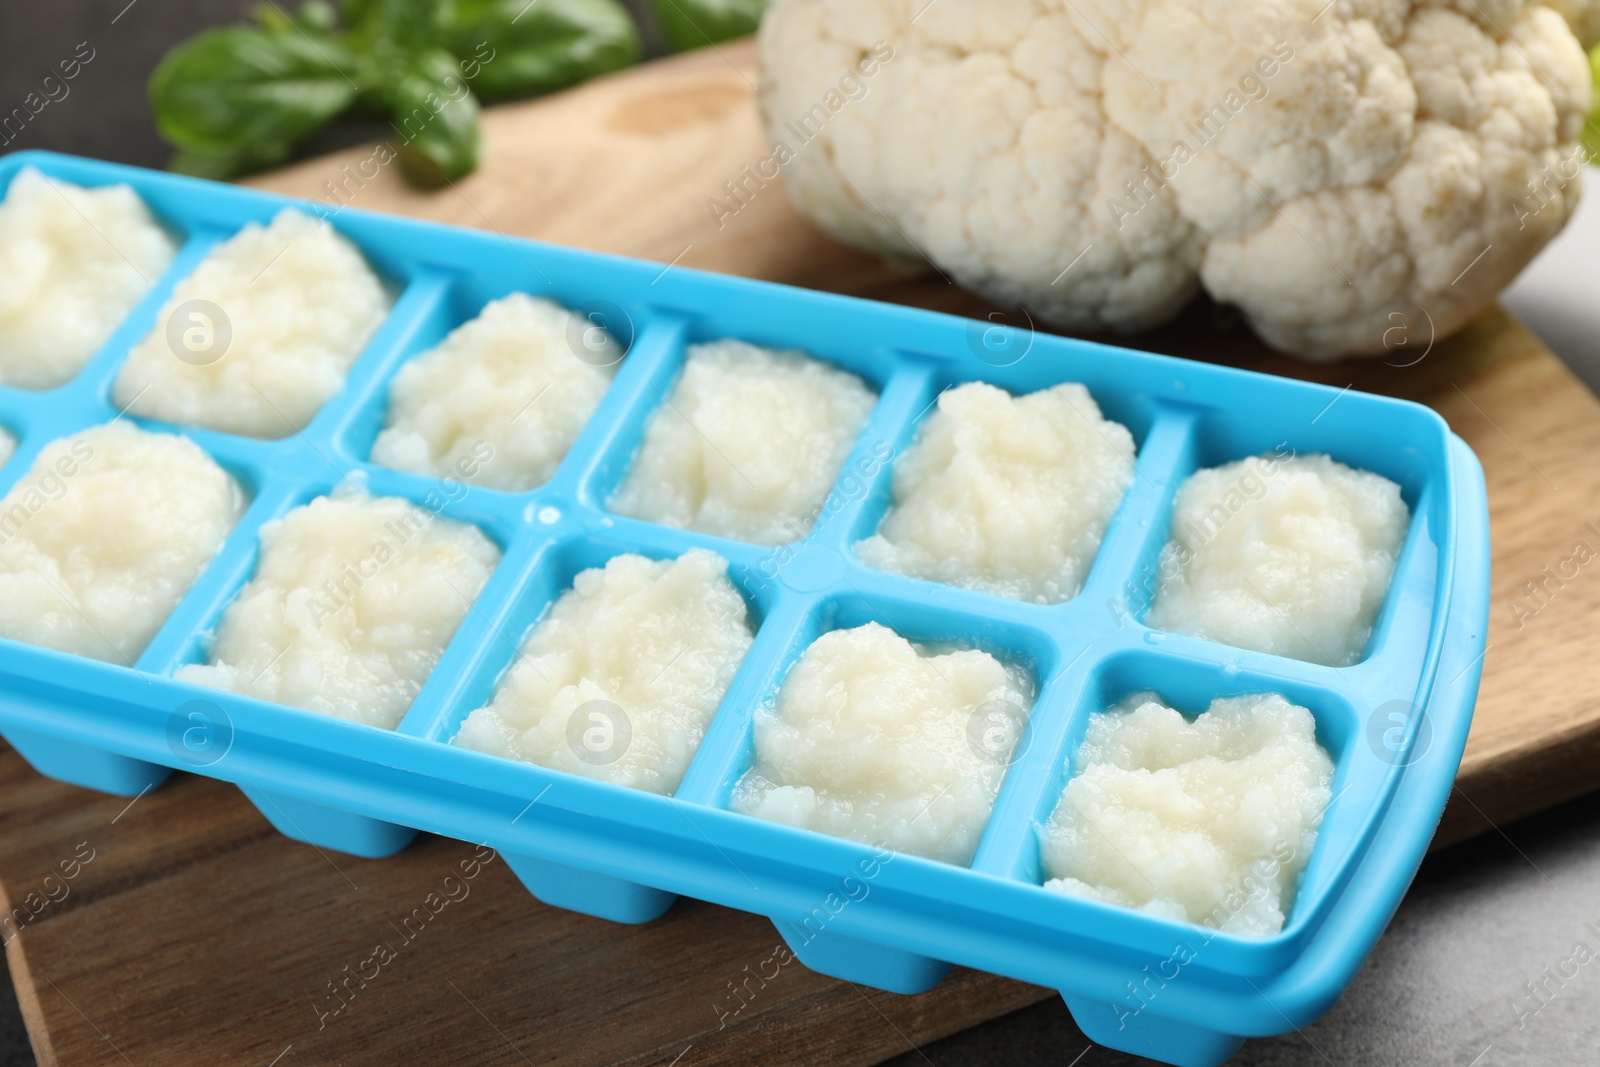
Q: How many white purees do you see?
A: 12